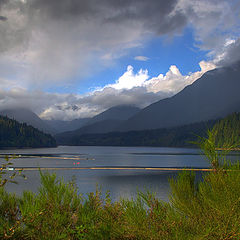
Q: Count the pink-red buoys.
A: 2